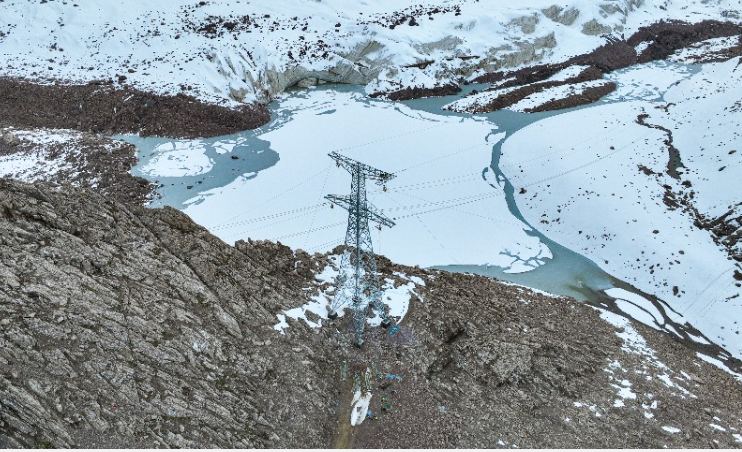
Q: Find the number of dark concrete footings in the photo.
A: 3